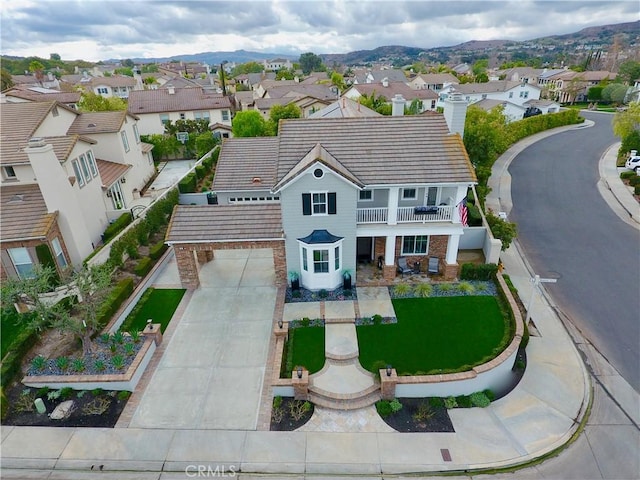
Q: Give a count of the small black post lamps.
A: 4